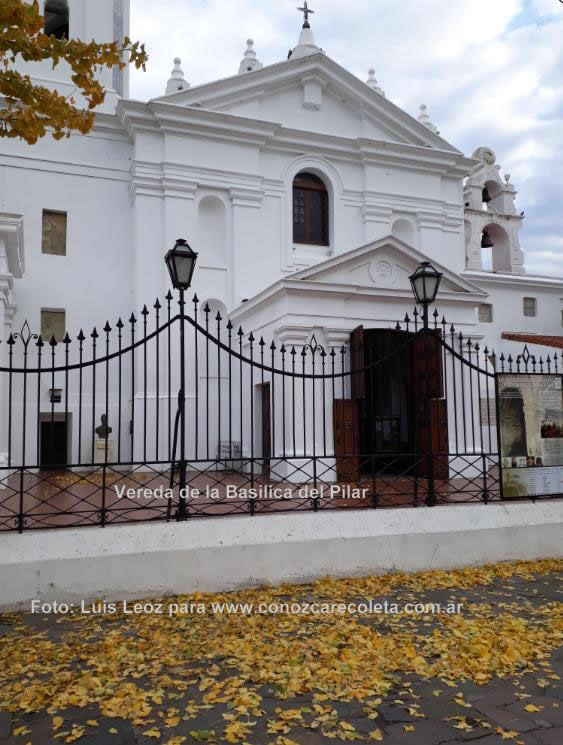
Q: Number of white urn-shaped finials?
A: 4